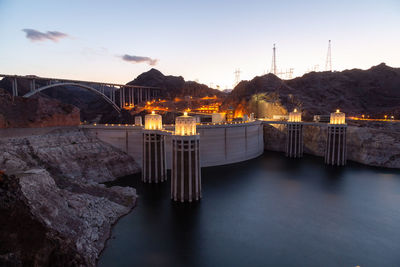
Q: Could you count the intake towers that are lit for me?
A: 4